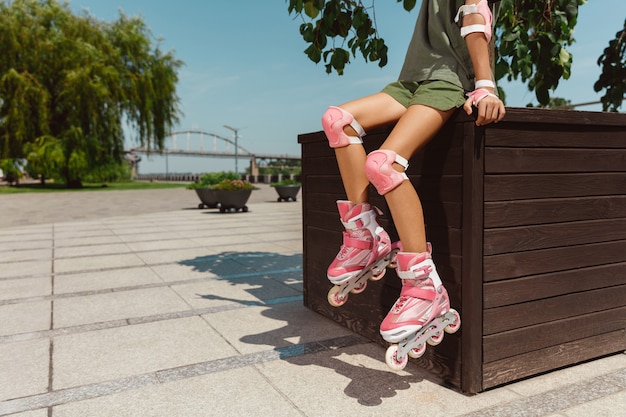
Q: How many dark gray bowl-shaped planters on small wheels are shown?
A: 3